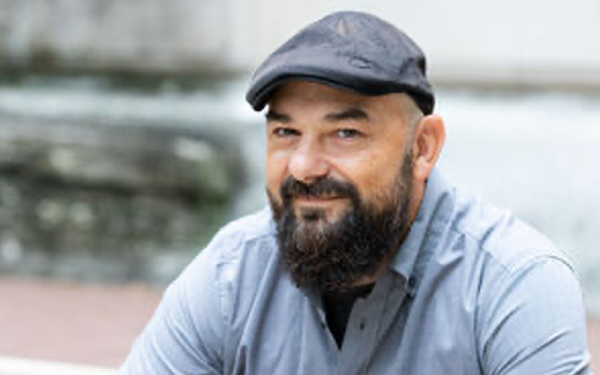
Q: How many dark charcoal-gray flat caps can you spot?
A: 1